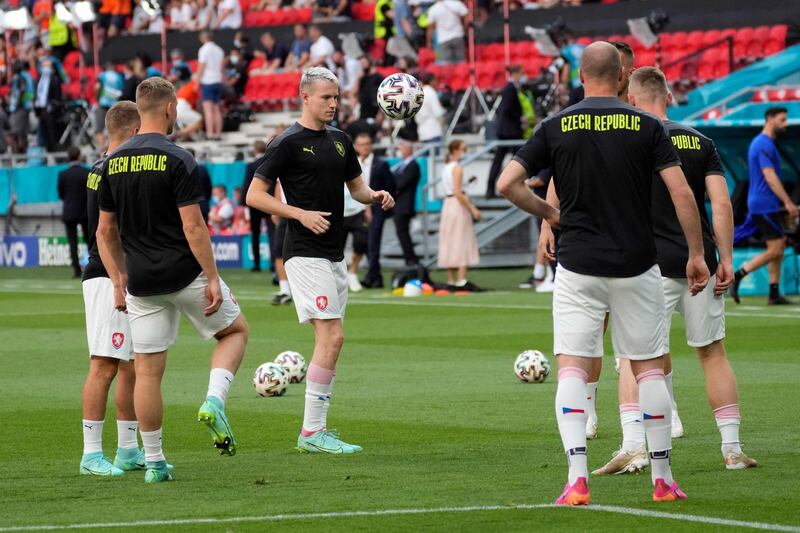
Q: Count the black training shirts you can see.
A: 5